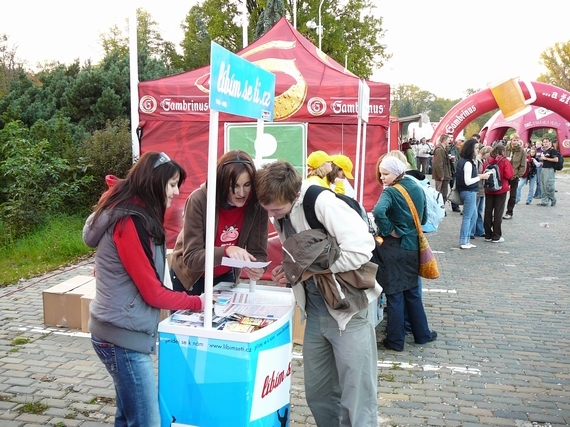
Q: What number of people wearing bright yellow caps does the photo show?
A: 2